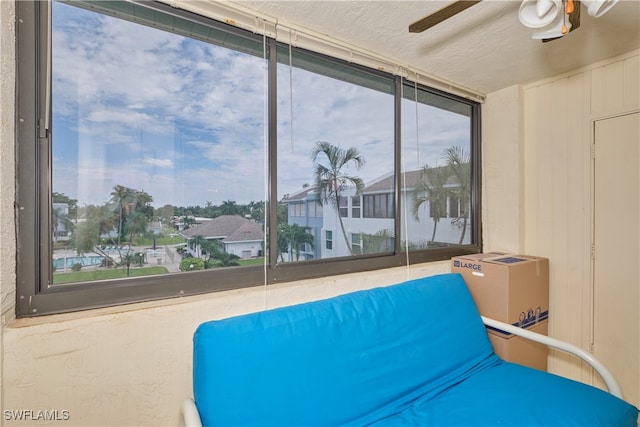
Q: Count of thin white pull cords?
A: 4